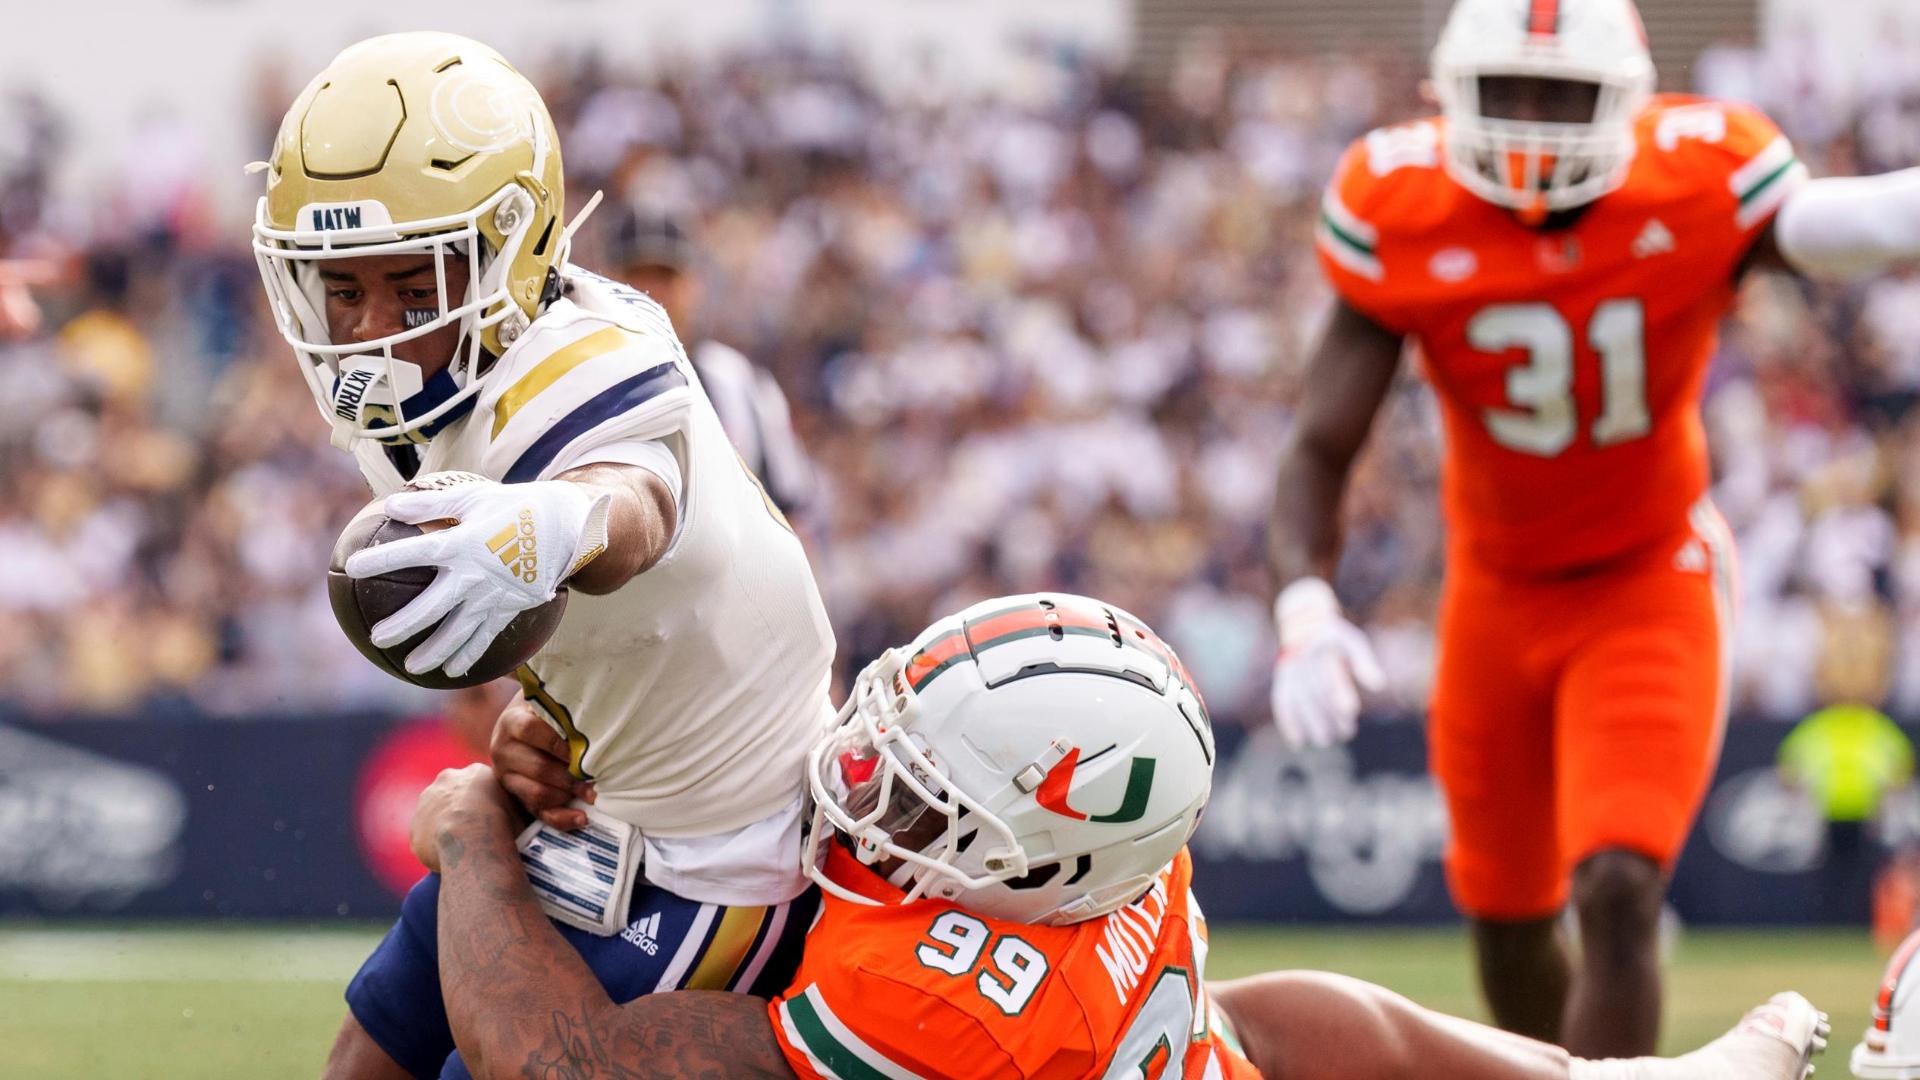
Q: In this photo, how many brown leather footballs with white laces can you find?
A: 1